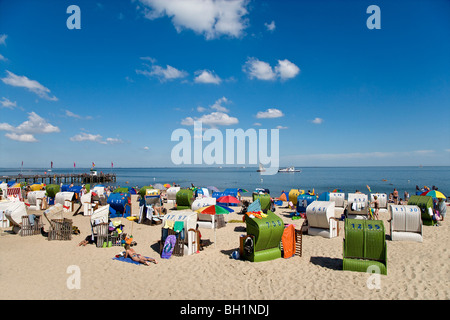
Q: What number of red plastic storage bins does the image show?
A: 0